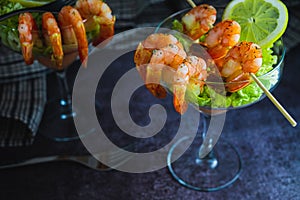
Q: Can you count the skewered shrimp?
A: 3